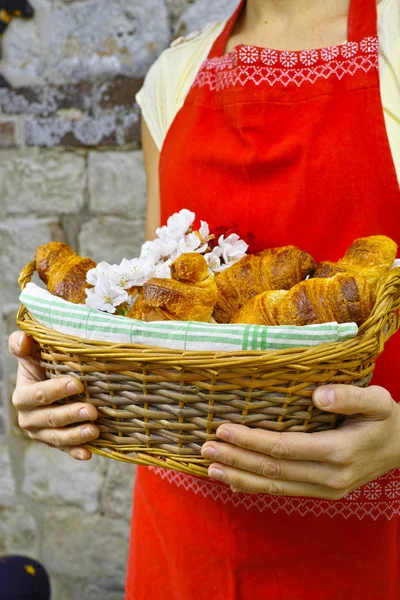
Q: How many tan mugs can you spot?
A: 0